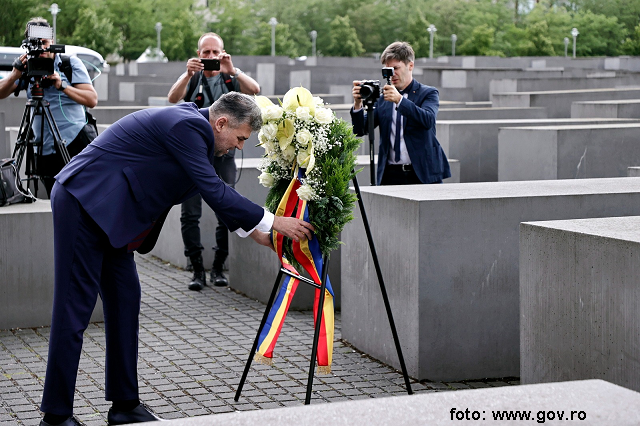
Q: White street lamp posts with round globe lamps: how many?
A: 8